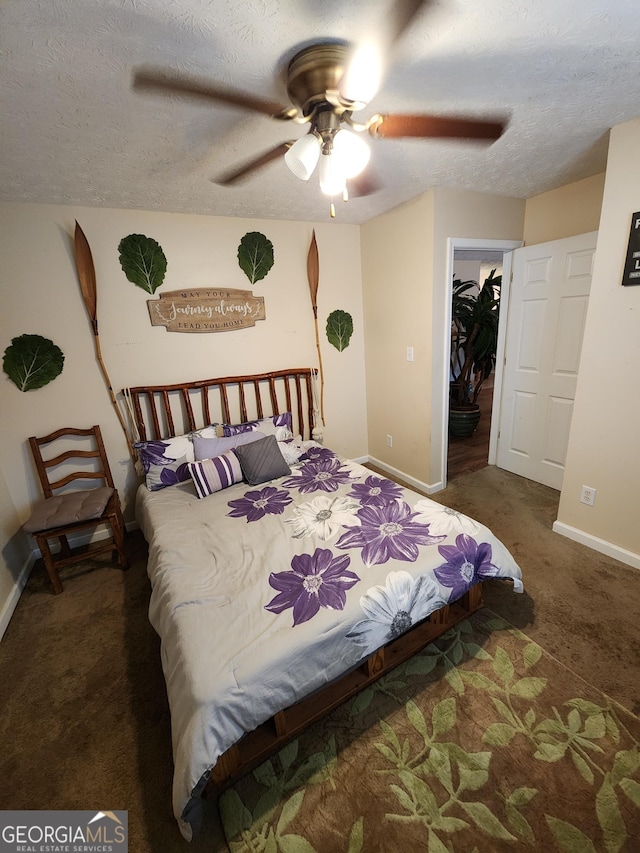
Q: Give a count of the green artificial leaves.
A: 4